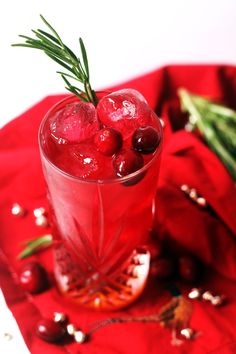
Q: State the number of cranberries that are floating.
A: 3